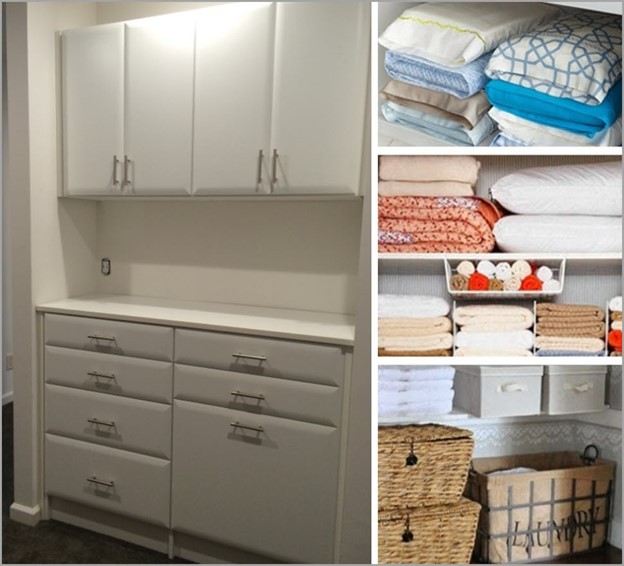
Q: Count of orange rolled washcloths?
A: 2